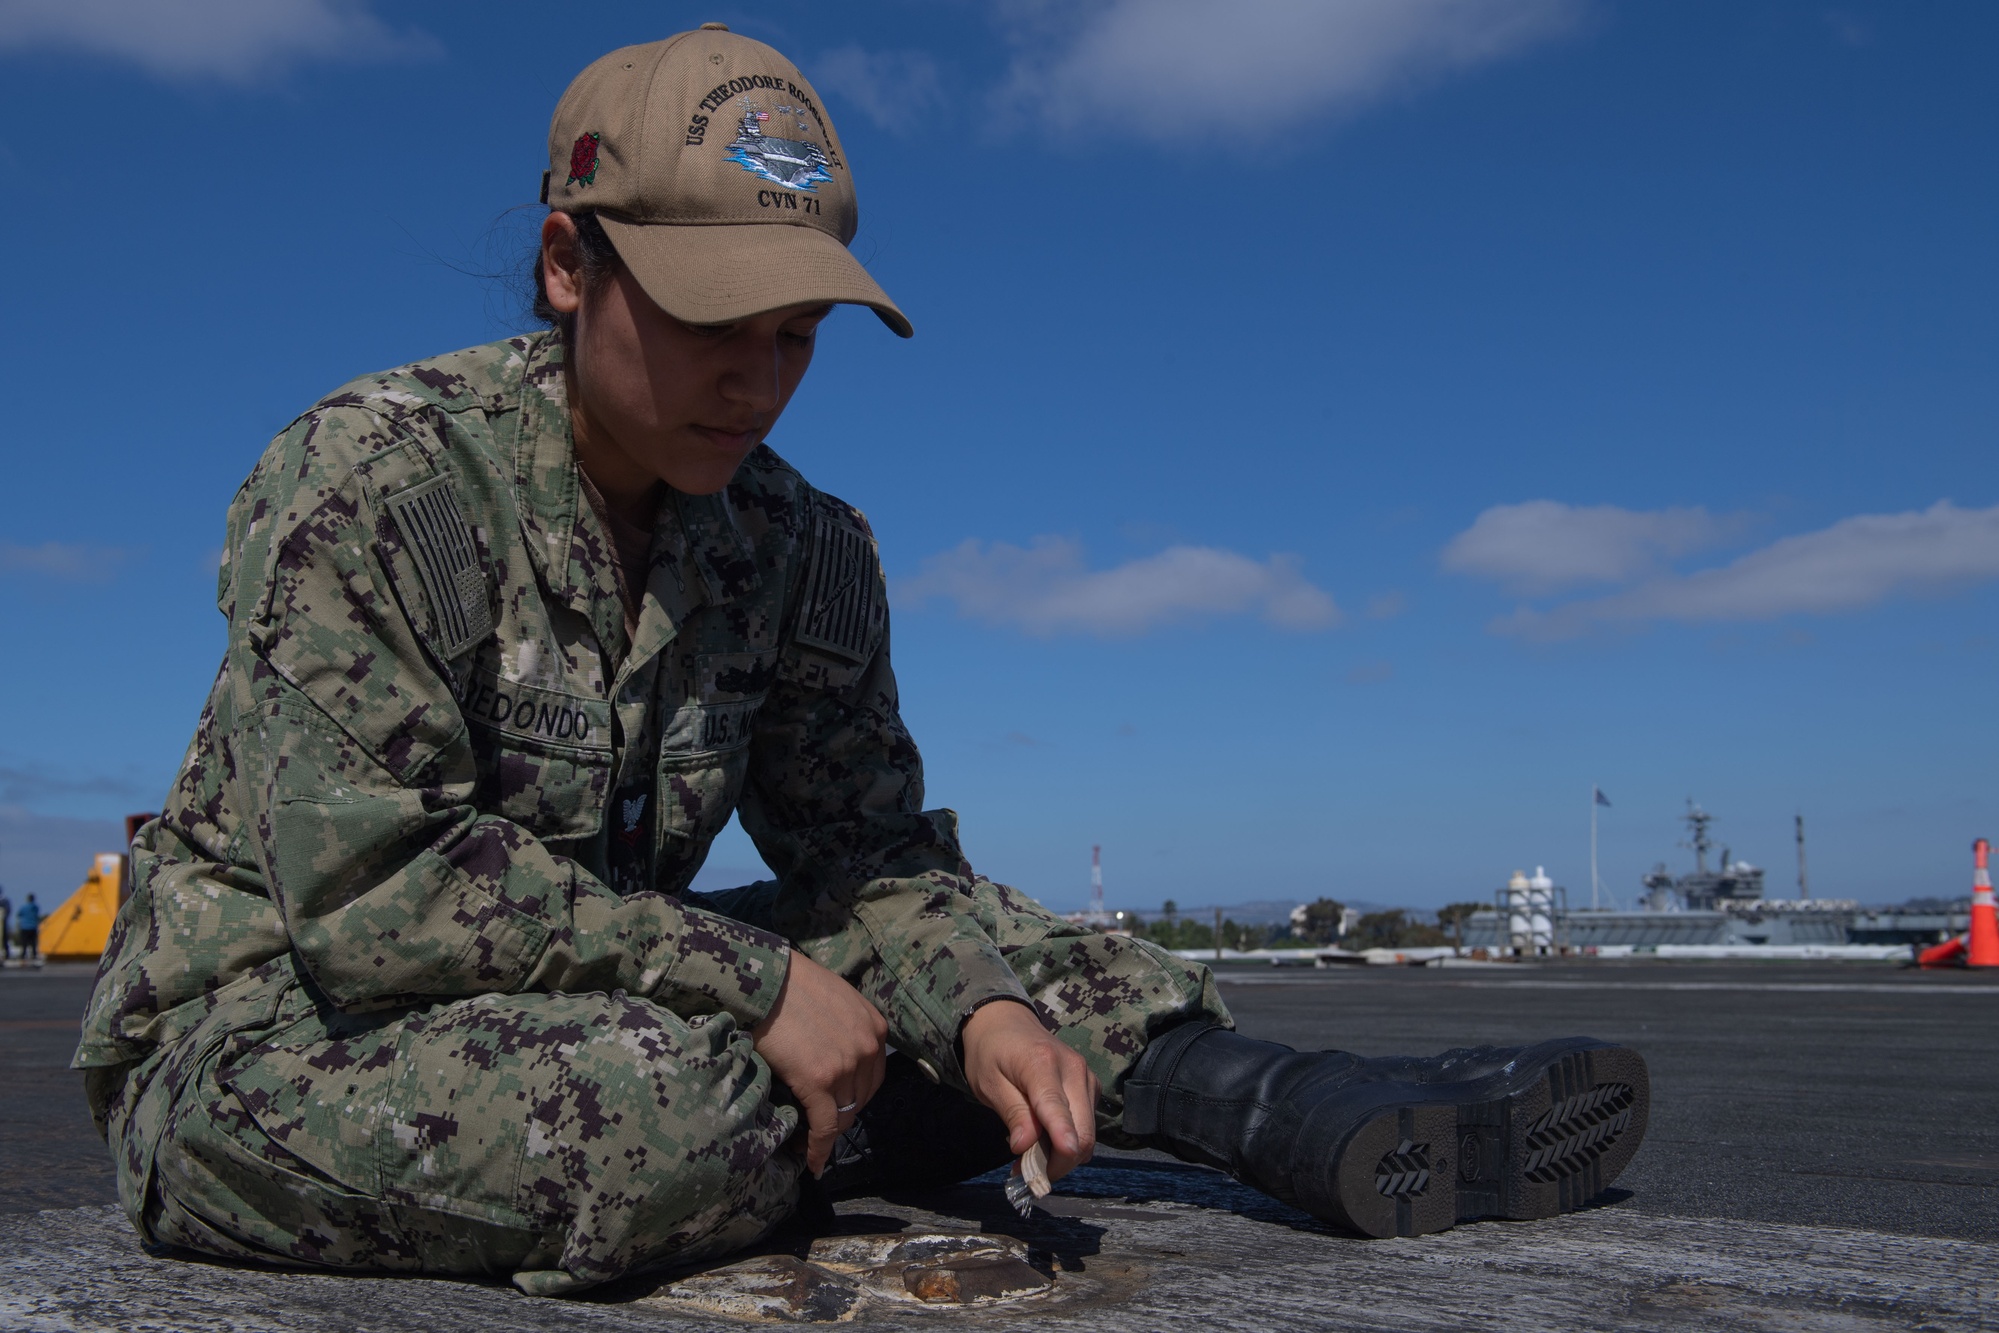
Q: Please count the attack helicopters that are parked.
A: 0